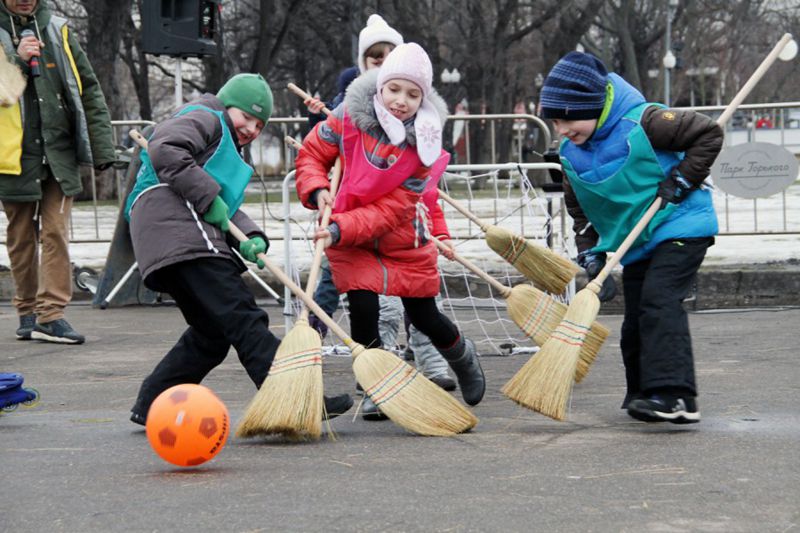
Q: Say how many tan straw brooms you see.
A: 5